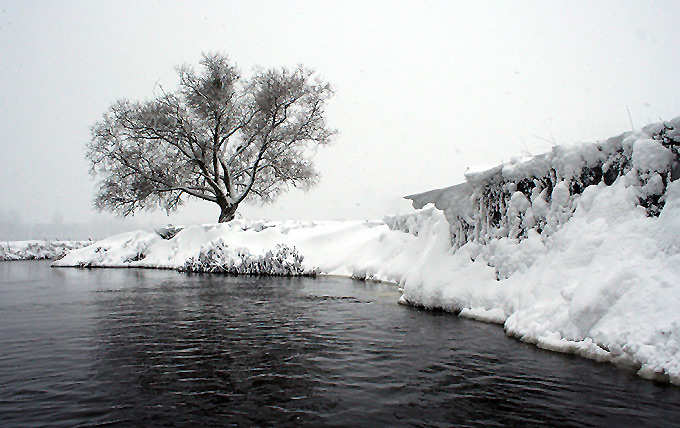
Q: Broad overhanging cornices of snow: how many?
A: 1